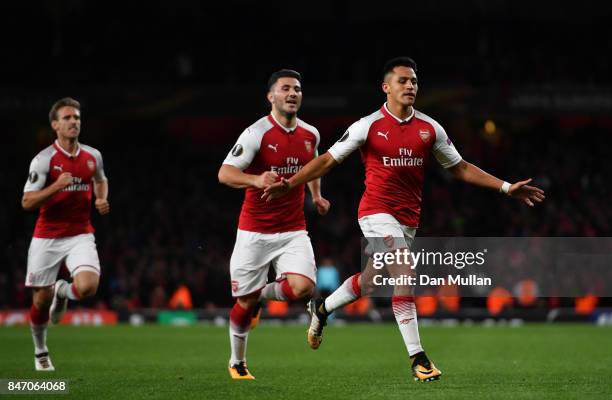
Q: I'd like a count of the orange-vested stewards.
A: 8